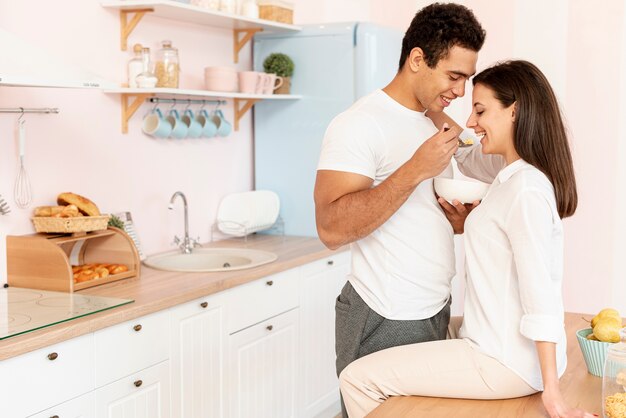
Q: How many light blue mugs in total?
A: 5